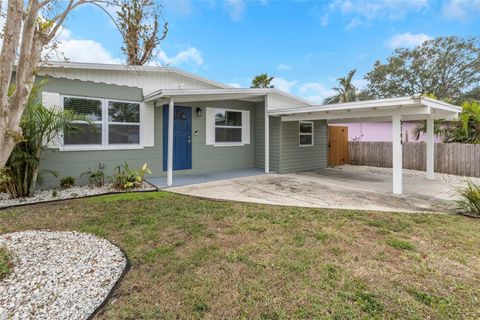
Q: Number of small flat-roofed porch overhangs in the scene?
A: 1